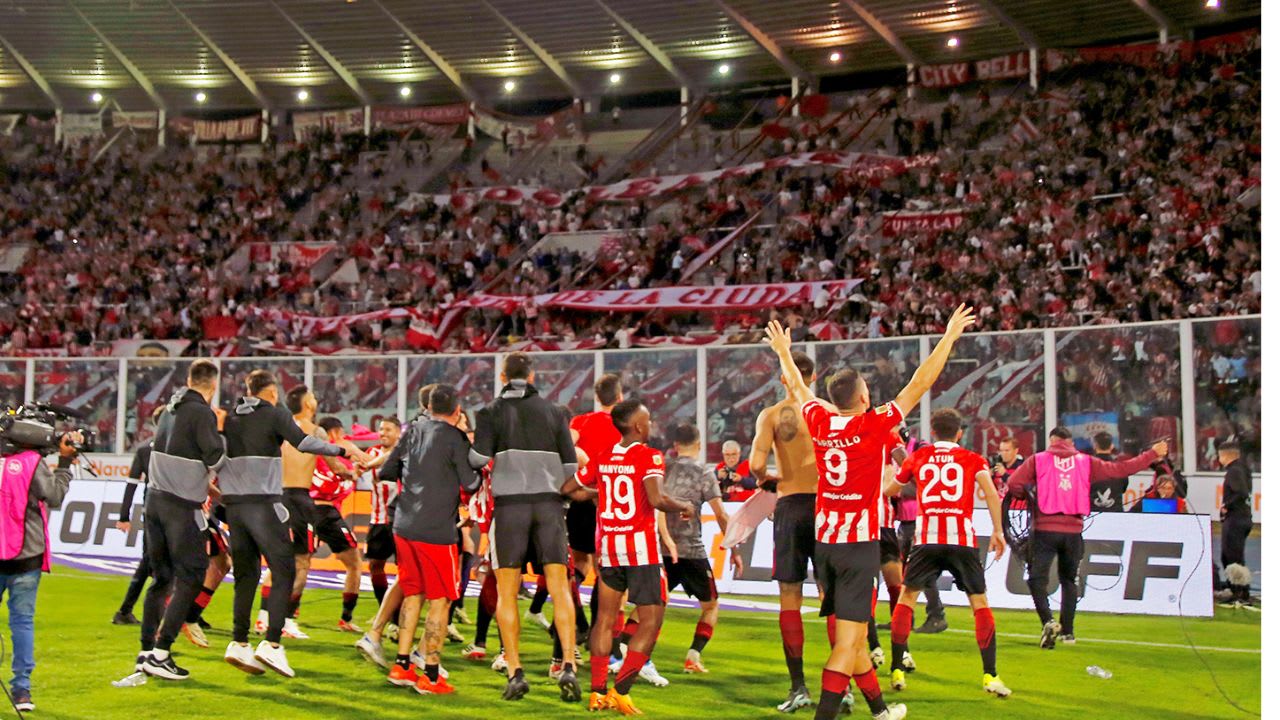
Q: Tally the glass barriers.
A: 13